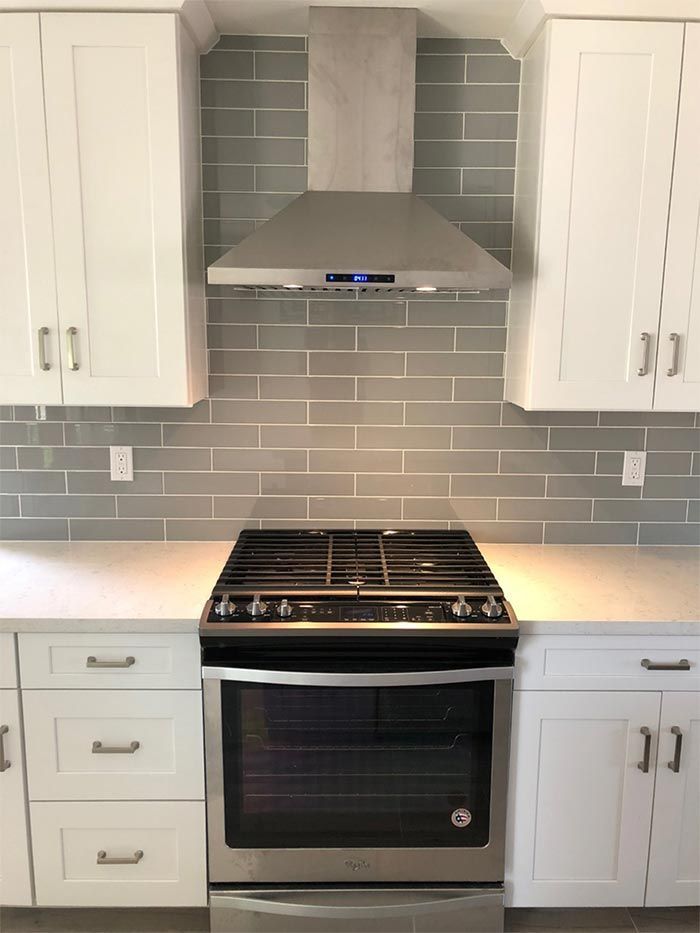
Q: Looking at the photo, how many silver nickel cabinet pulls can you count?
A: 11